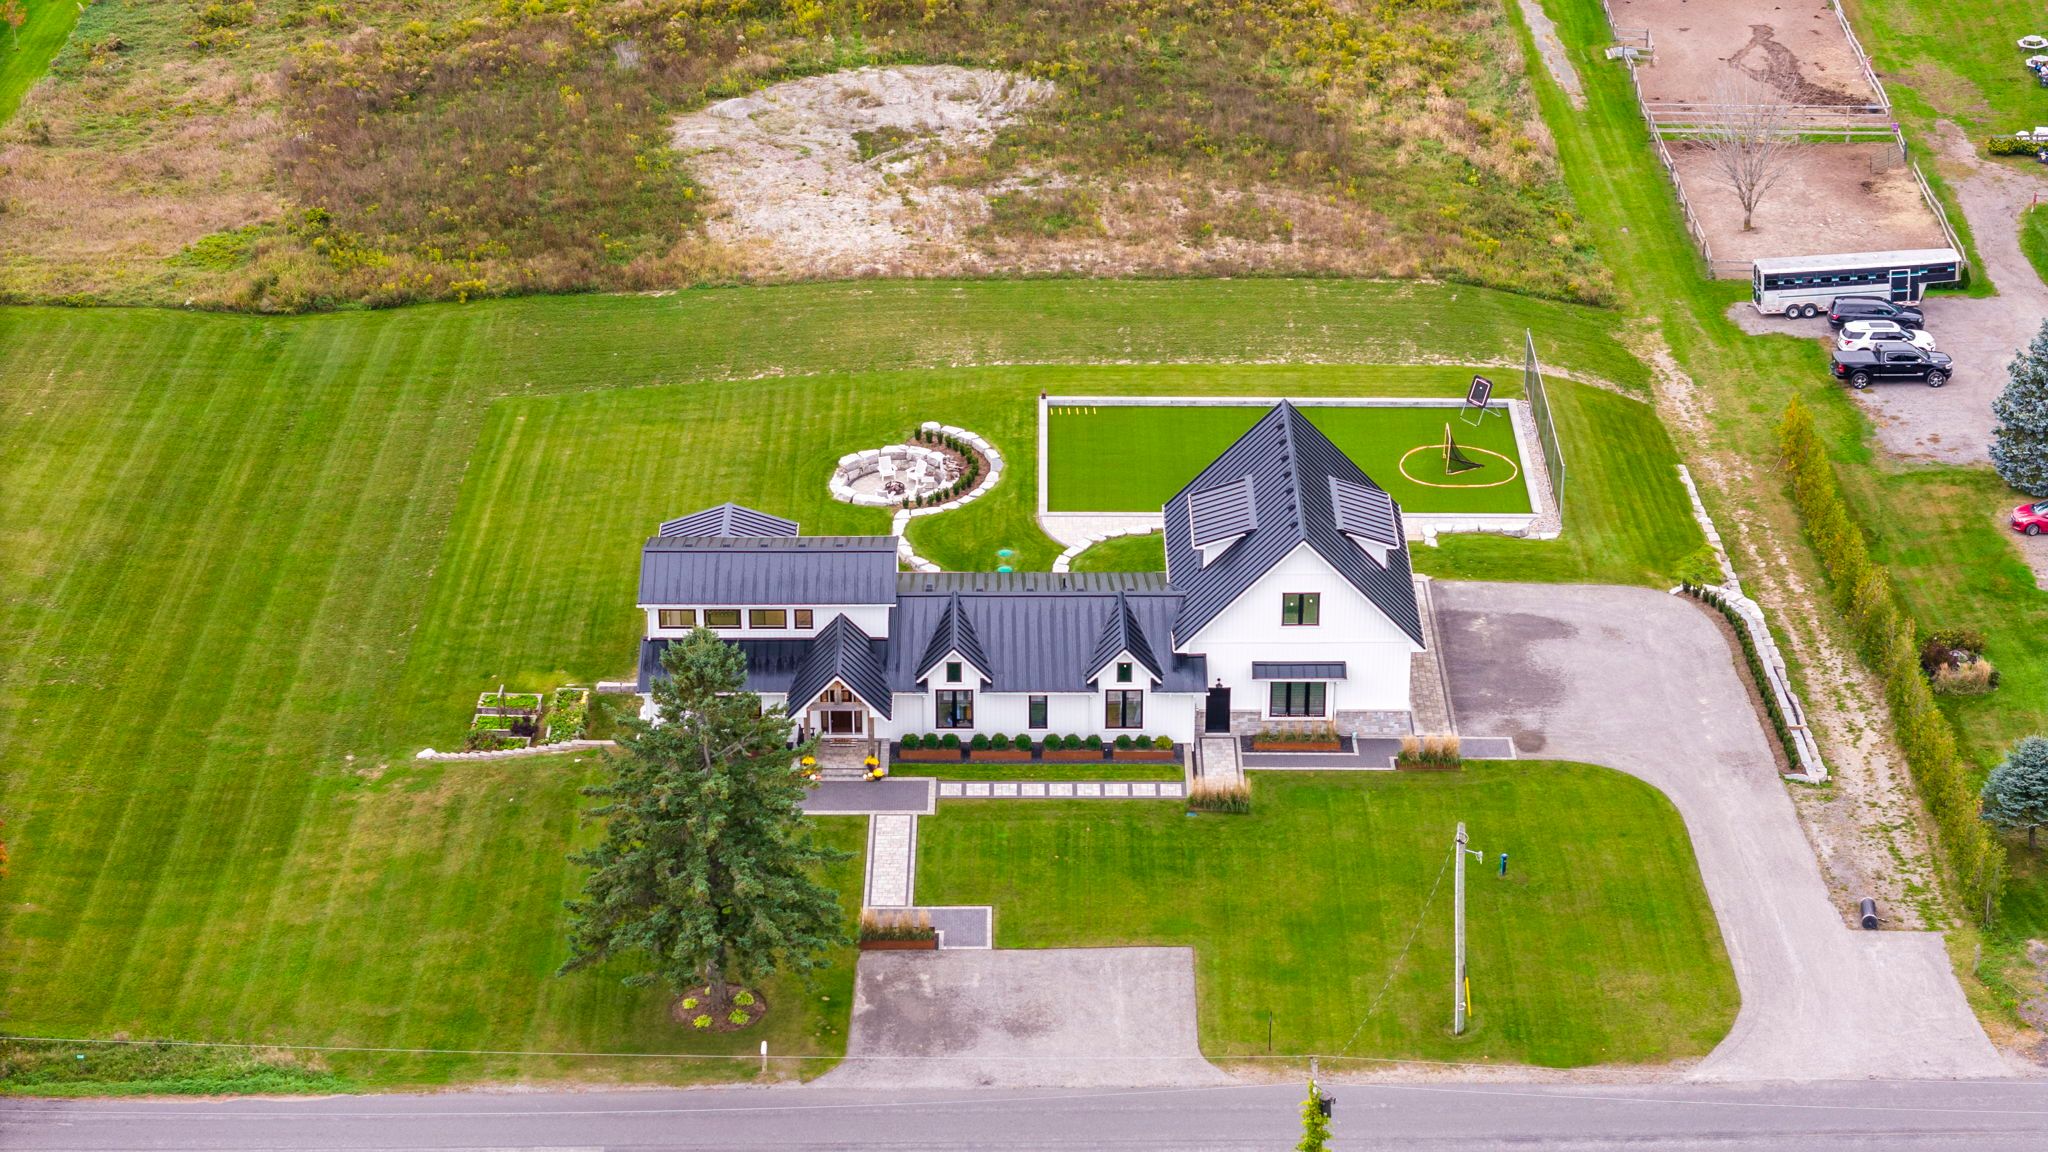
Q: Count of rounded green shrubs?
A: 12